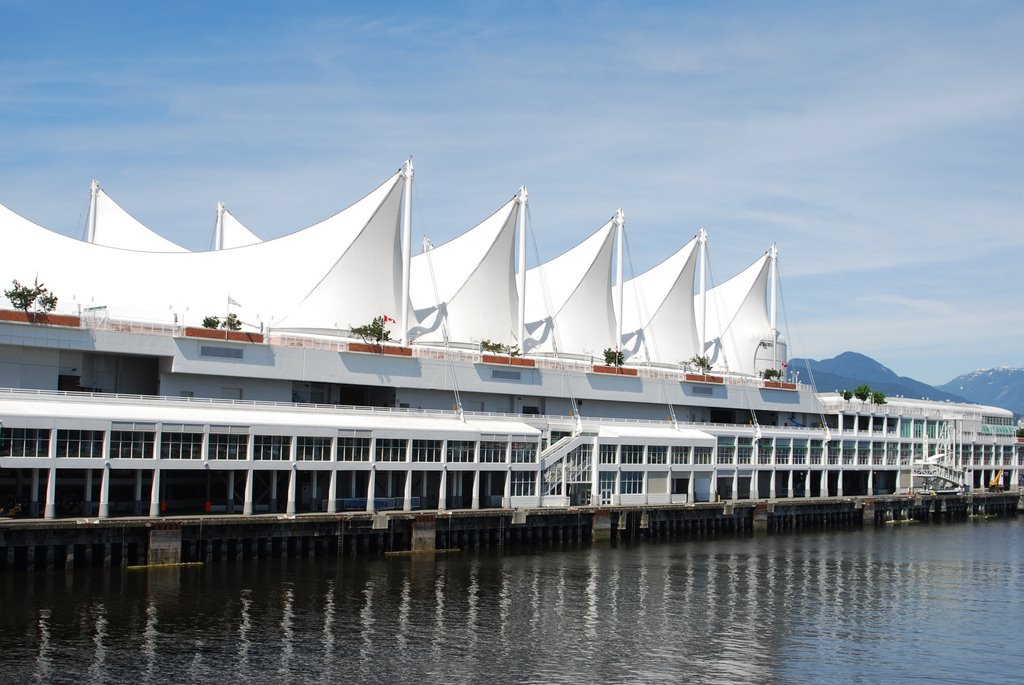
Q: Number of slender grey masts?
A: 8